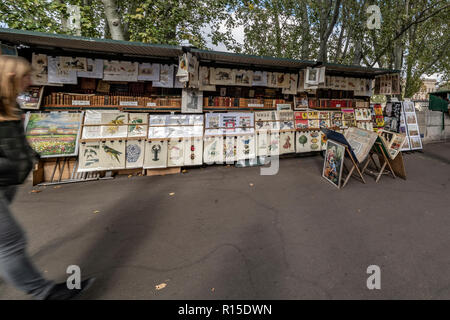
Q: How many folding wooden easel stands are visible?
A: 2